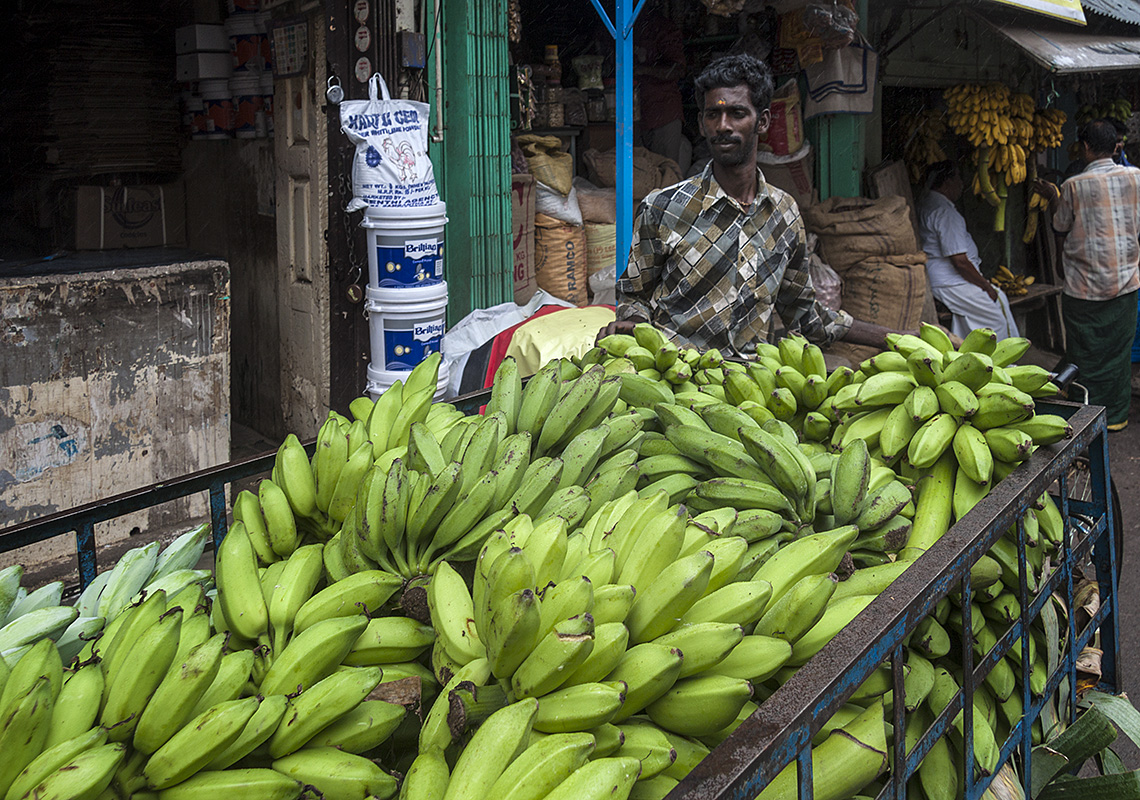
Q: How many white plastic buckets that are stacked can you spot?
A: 3